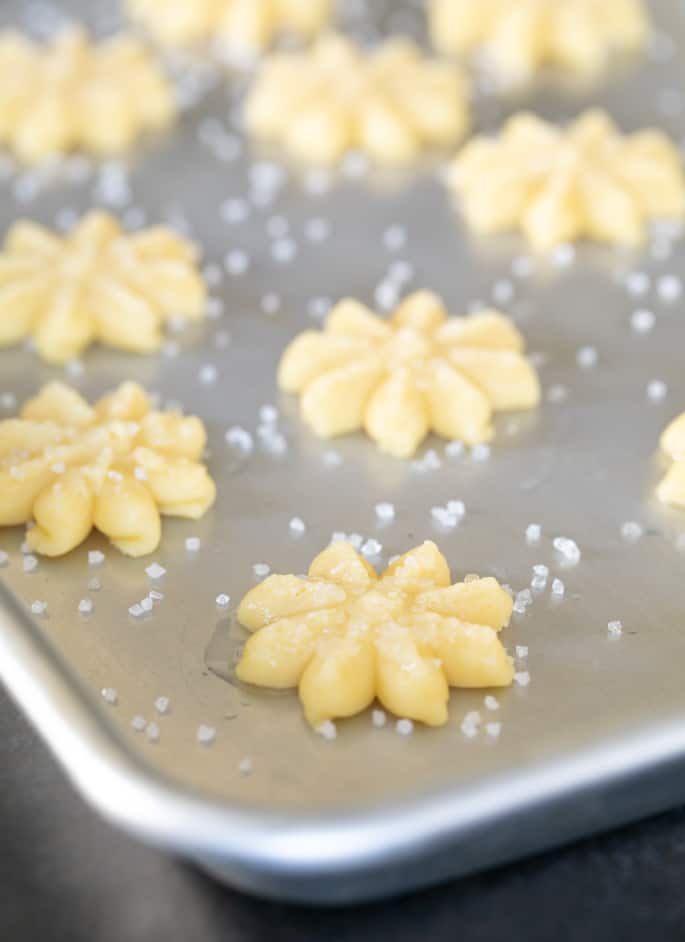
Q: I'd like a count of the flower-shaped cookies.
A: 10